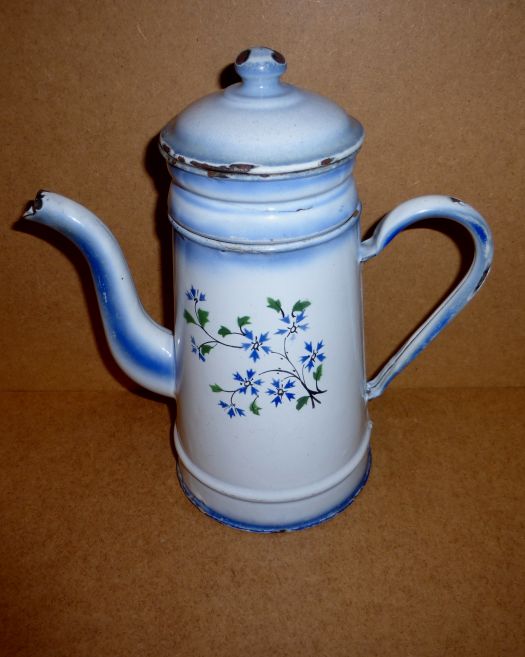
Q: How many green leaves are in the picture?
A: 11